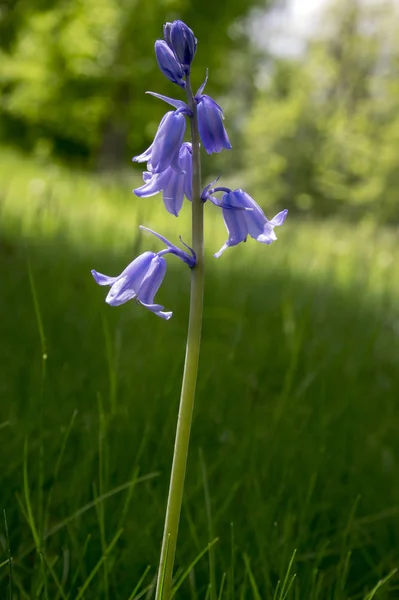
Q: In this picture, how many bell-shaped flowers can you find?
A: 5